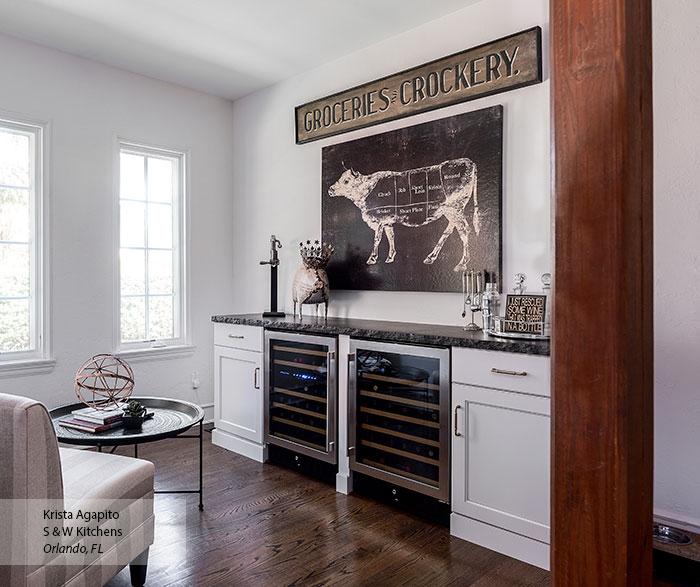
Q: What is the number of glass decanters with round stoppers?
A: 2